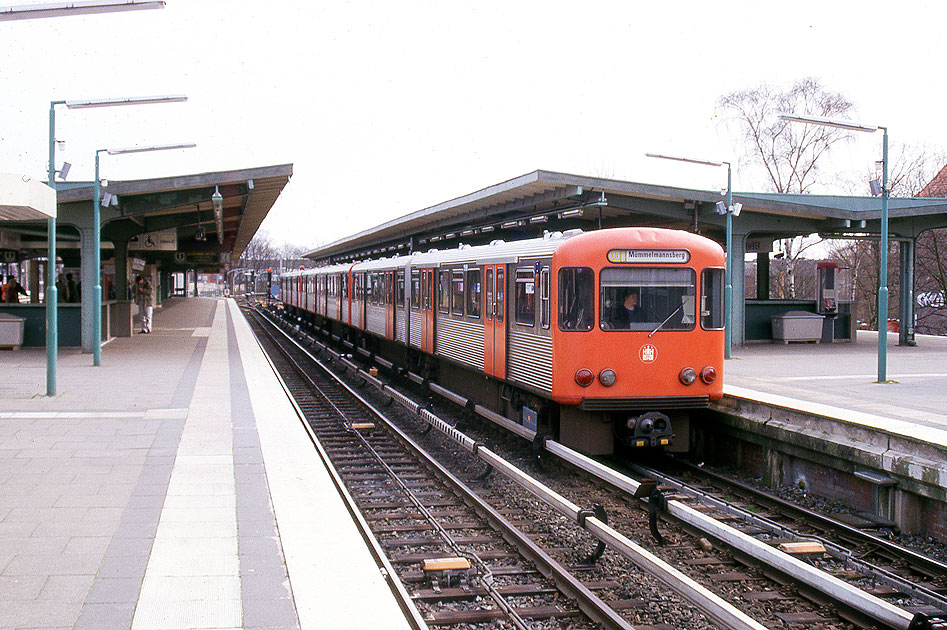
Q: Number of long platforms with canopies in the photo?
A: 2